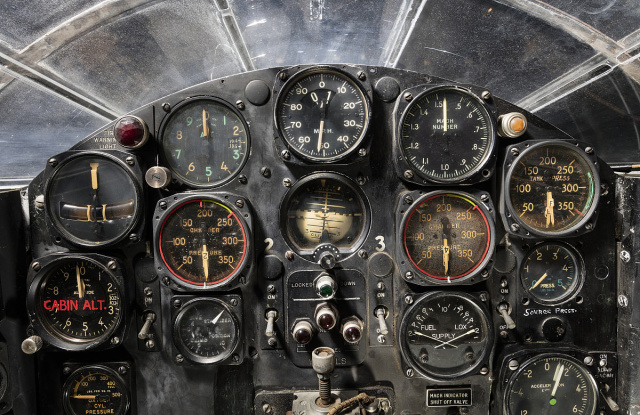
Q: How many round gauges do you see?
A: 14